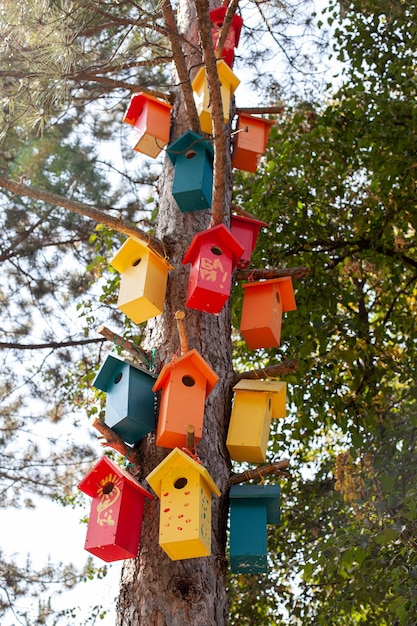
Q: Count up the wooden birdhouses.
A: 15